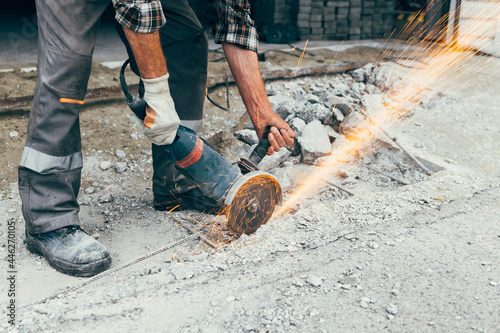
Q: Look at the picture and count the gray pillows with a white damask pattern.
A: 0